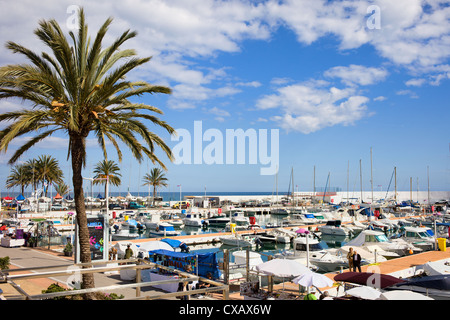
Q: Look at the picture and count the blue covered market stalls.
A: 1